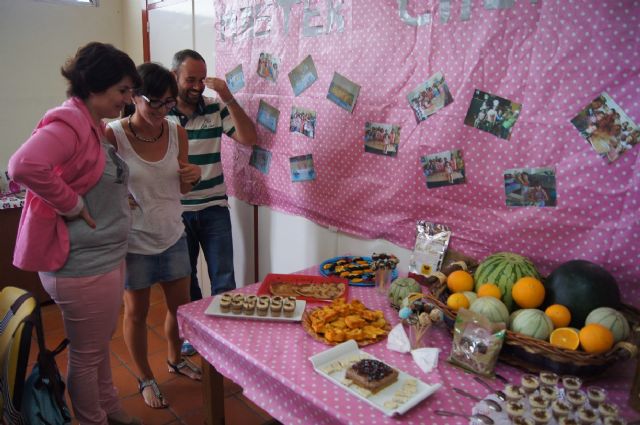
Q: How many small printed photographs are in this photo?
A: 14